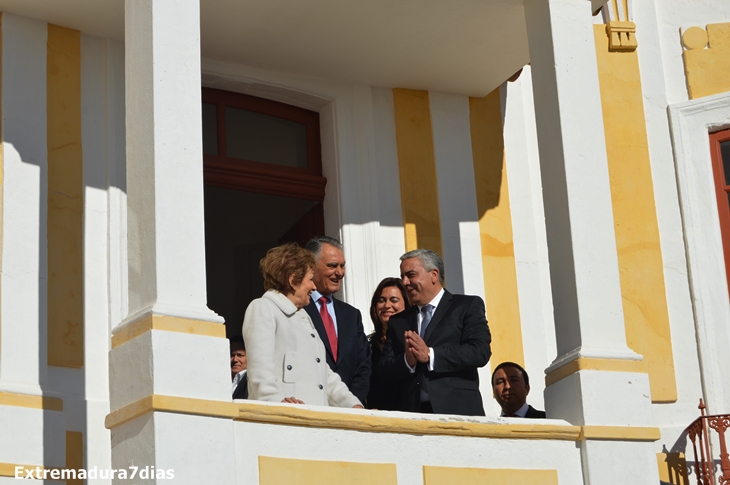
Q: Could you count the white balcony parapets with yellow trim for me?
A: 1